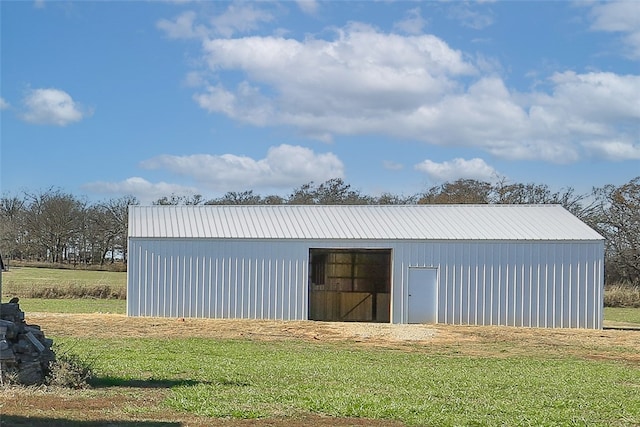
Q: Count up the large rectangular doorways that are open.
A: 1